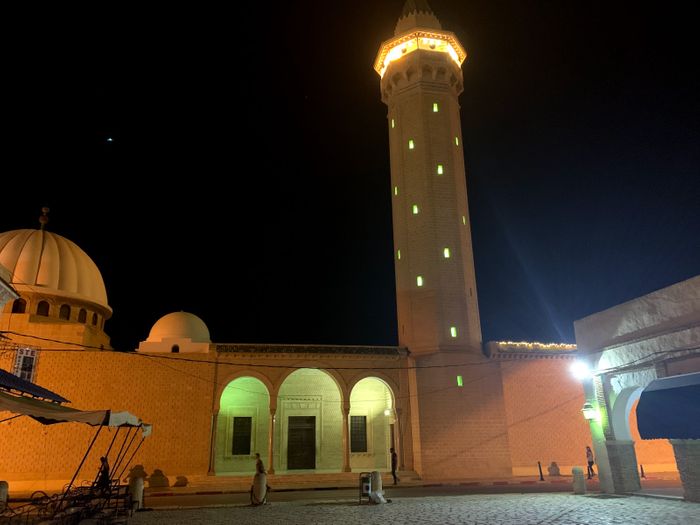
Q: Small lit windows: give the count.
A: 13